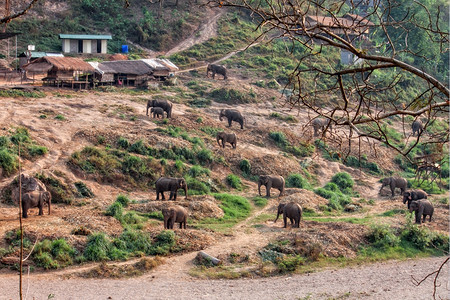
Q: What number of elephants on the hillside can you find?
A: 15